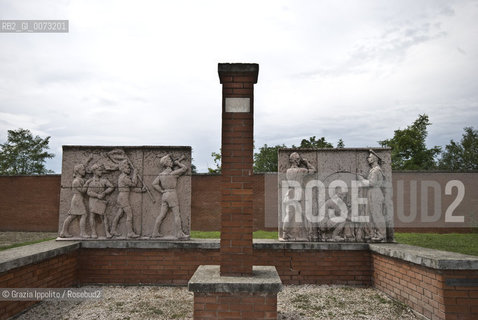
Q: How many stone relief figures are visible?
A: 7